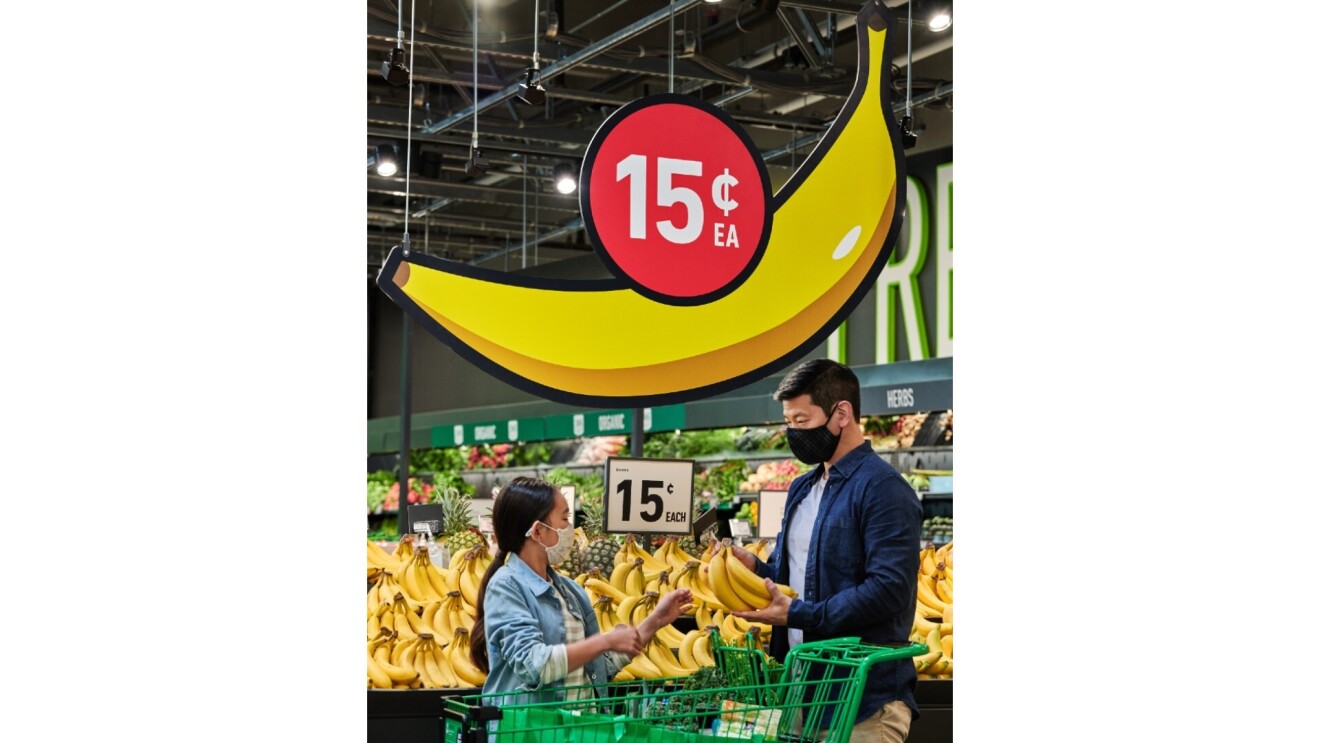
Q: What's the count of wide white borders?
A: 2